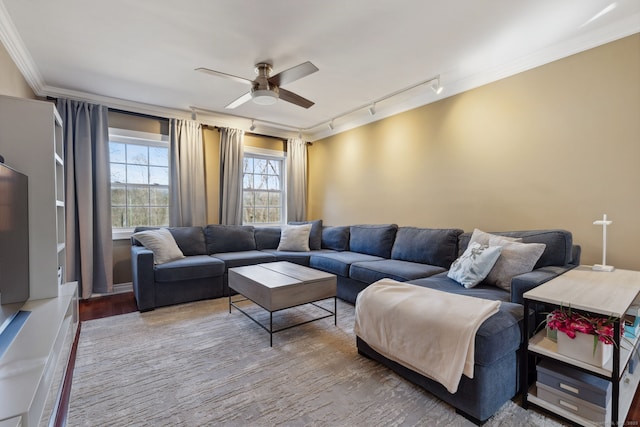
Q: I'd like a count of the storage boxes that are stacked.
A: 2